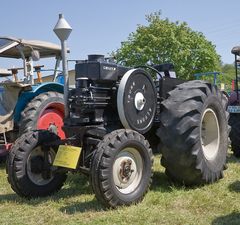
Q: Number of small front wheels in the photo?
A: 2